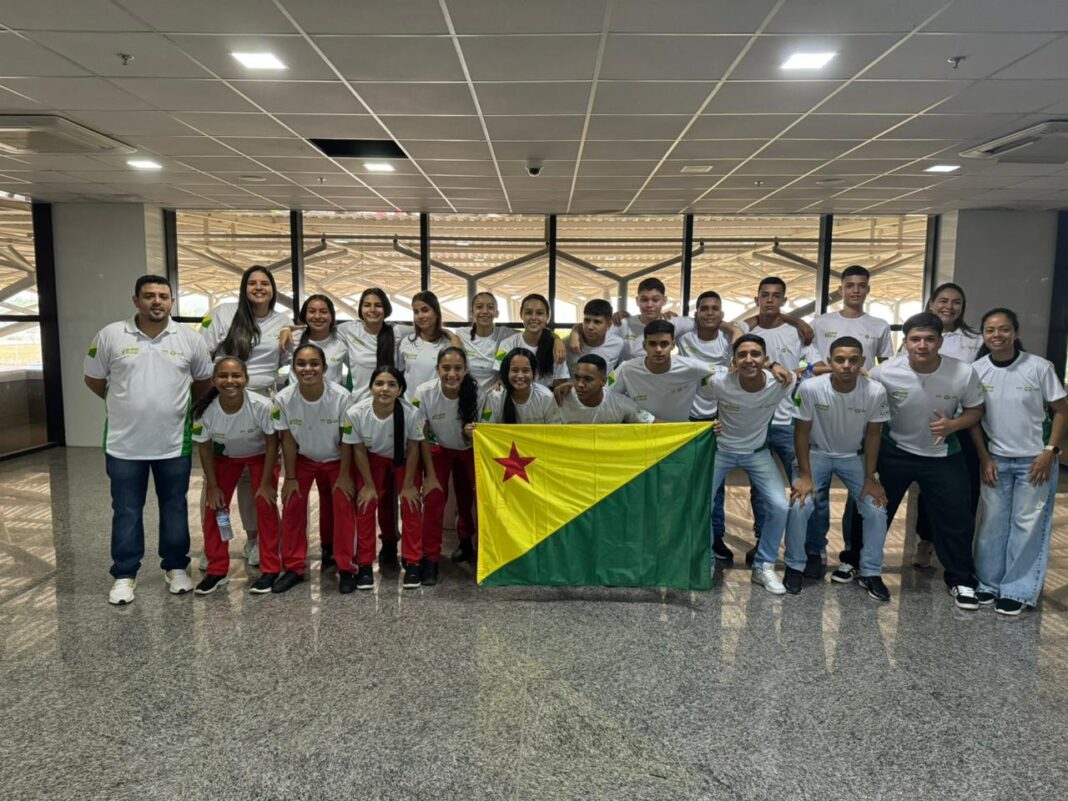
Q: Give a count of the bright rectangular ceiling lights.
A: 5